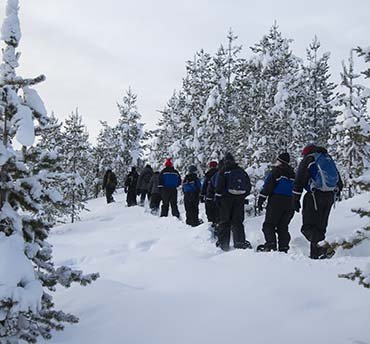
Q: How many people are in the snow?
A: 11